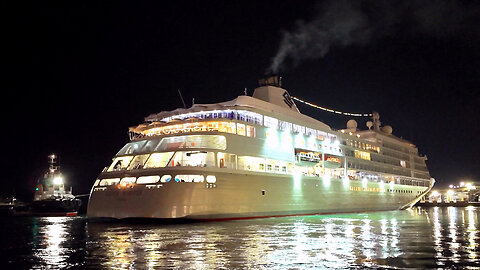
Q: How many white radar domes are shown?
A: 3